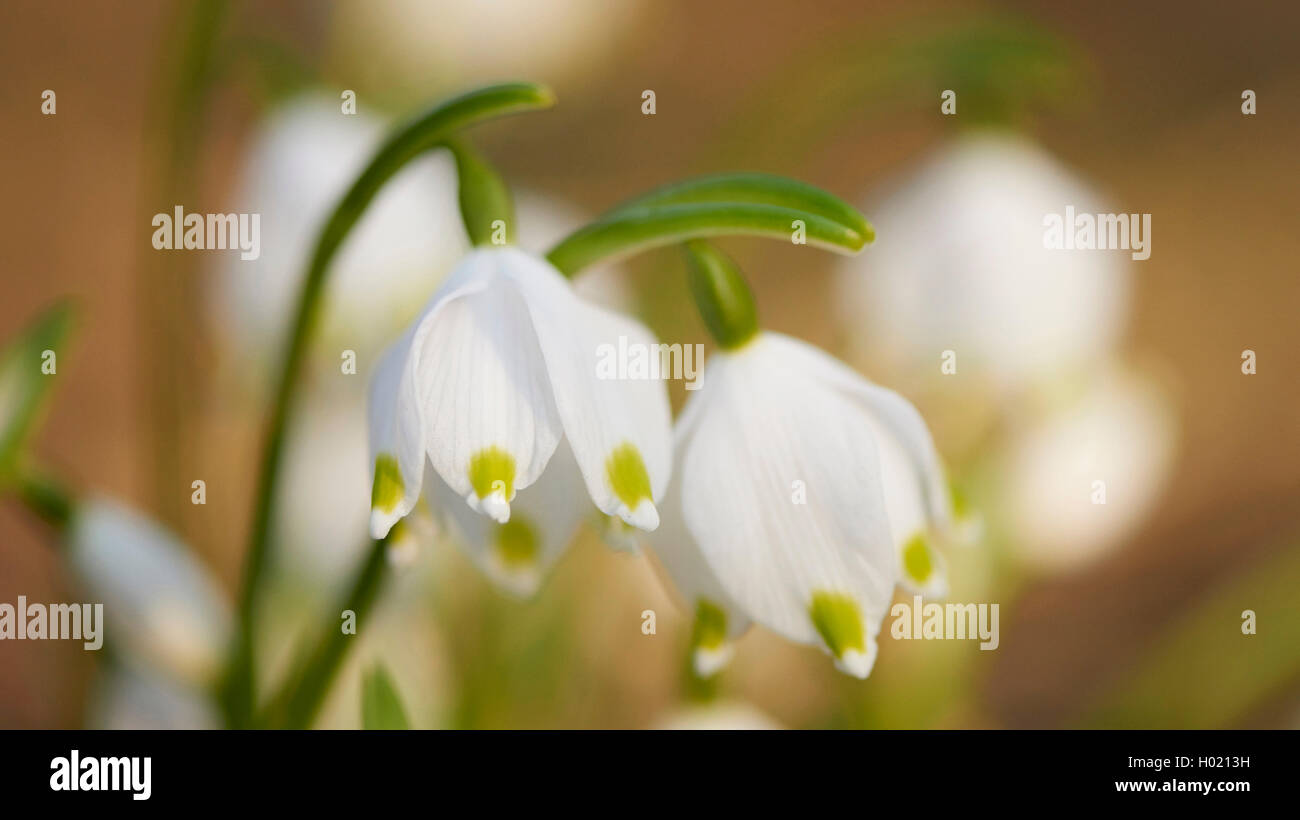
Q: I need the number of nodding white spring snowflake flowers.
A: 2